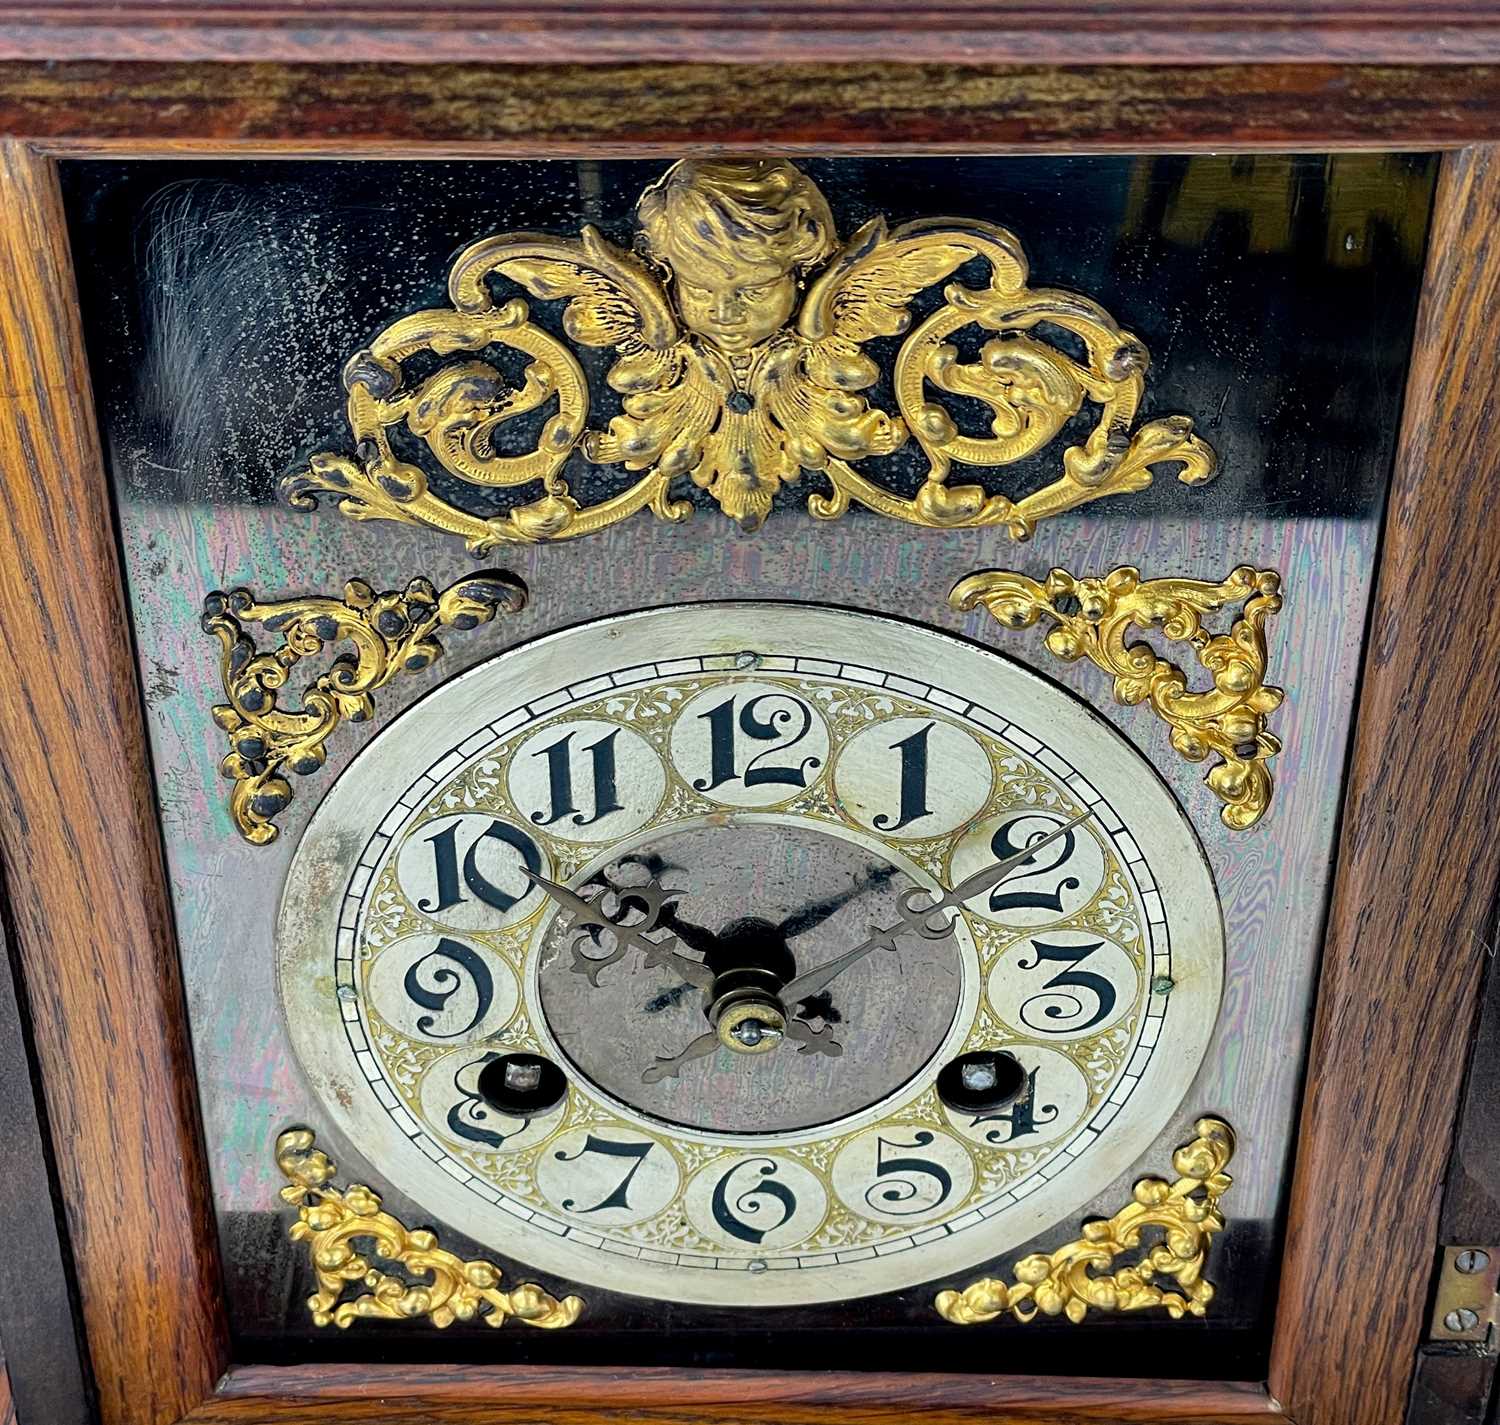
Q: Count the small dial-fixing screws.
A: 4